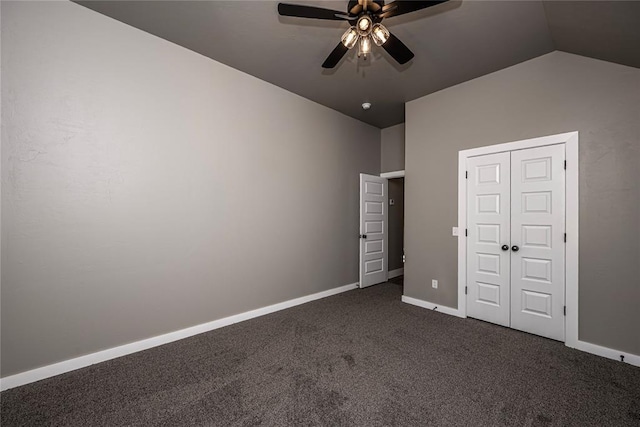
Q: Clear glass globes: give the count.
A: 4